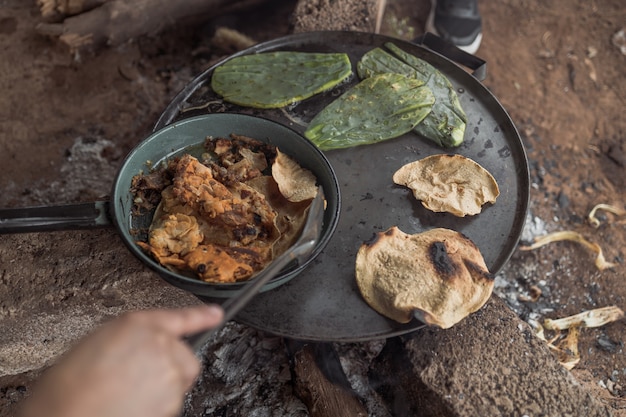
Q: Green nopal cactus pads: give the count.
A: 3